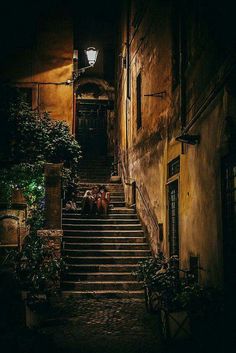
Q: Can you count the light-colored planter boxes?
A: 2